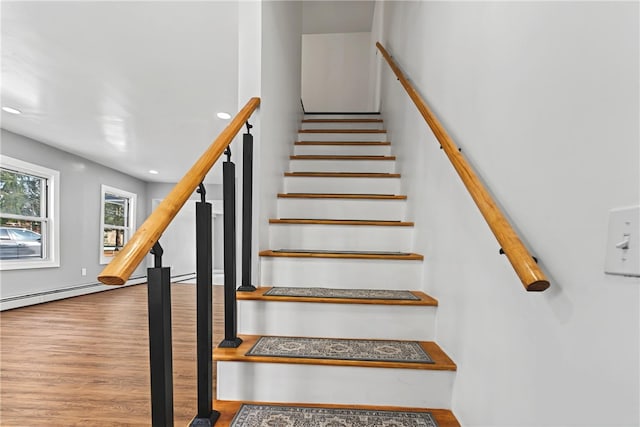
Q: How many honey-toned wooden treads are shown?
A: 11